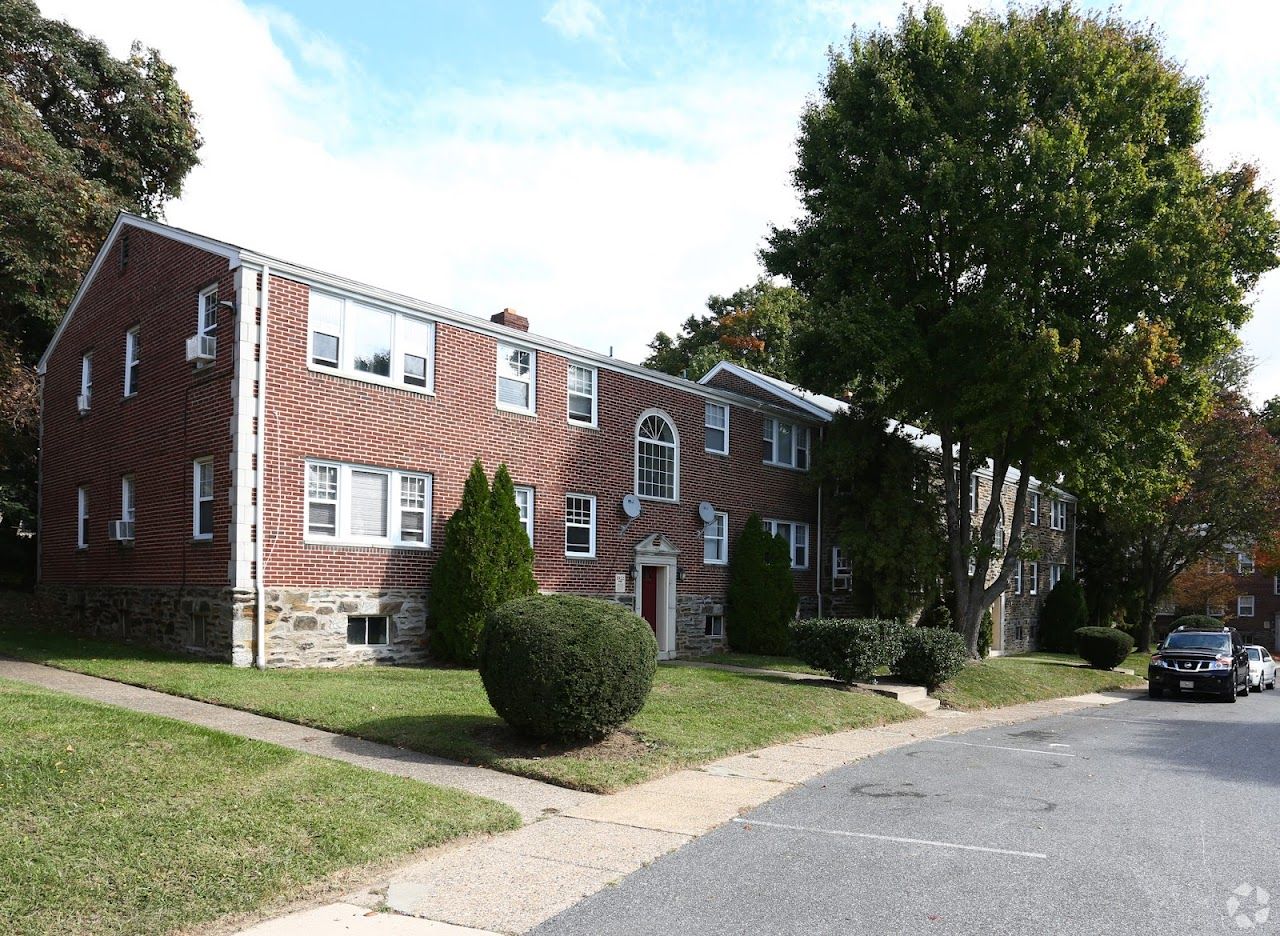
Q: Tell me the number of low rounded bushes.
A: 5